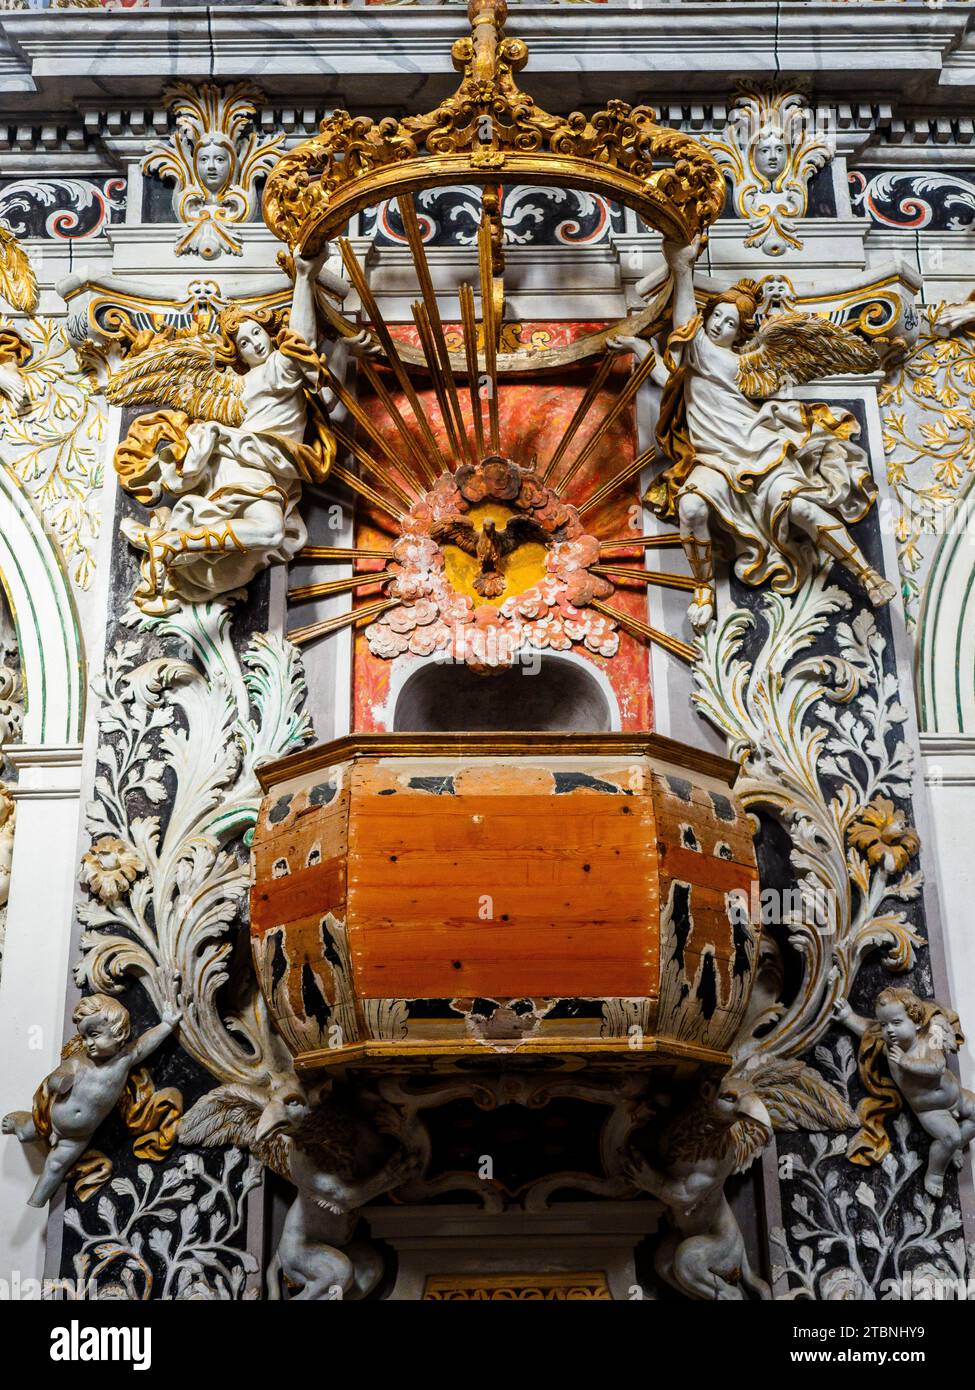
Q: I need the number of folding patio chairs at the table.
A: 0